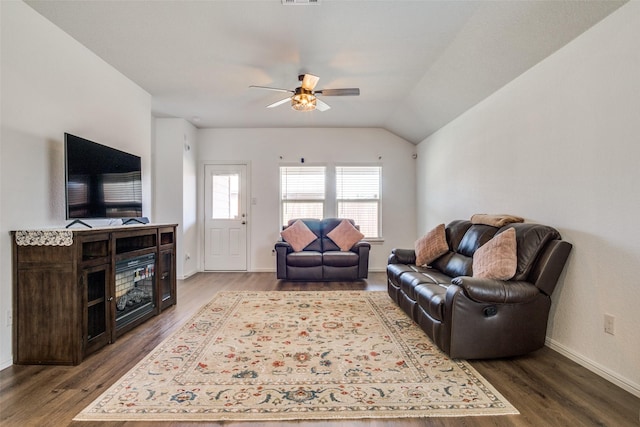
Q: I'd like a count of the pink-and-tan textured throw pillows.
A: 4